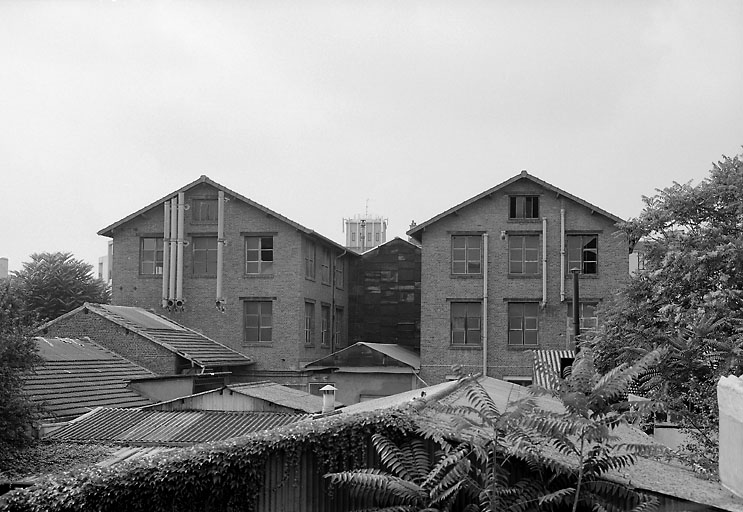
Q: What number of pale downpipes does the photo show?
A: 7